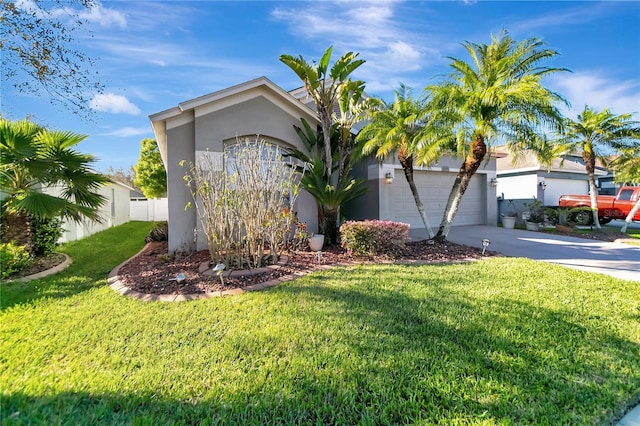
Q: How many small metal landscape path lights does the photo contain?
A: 4